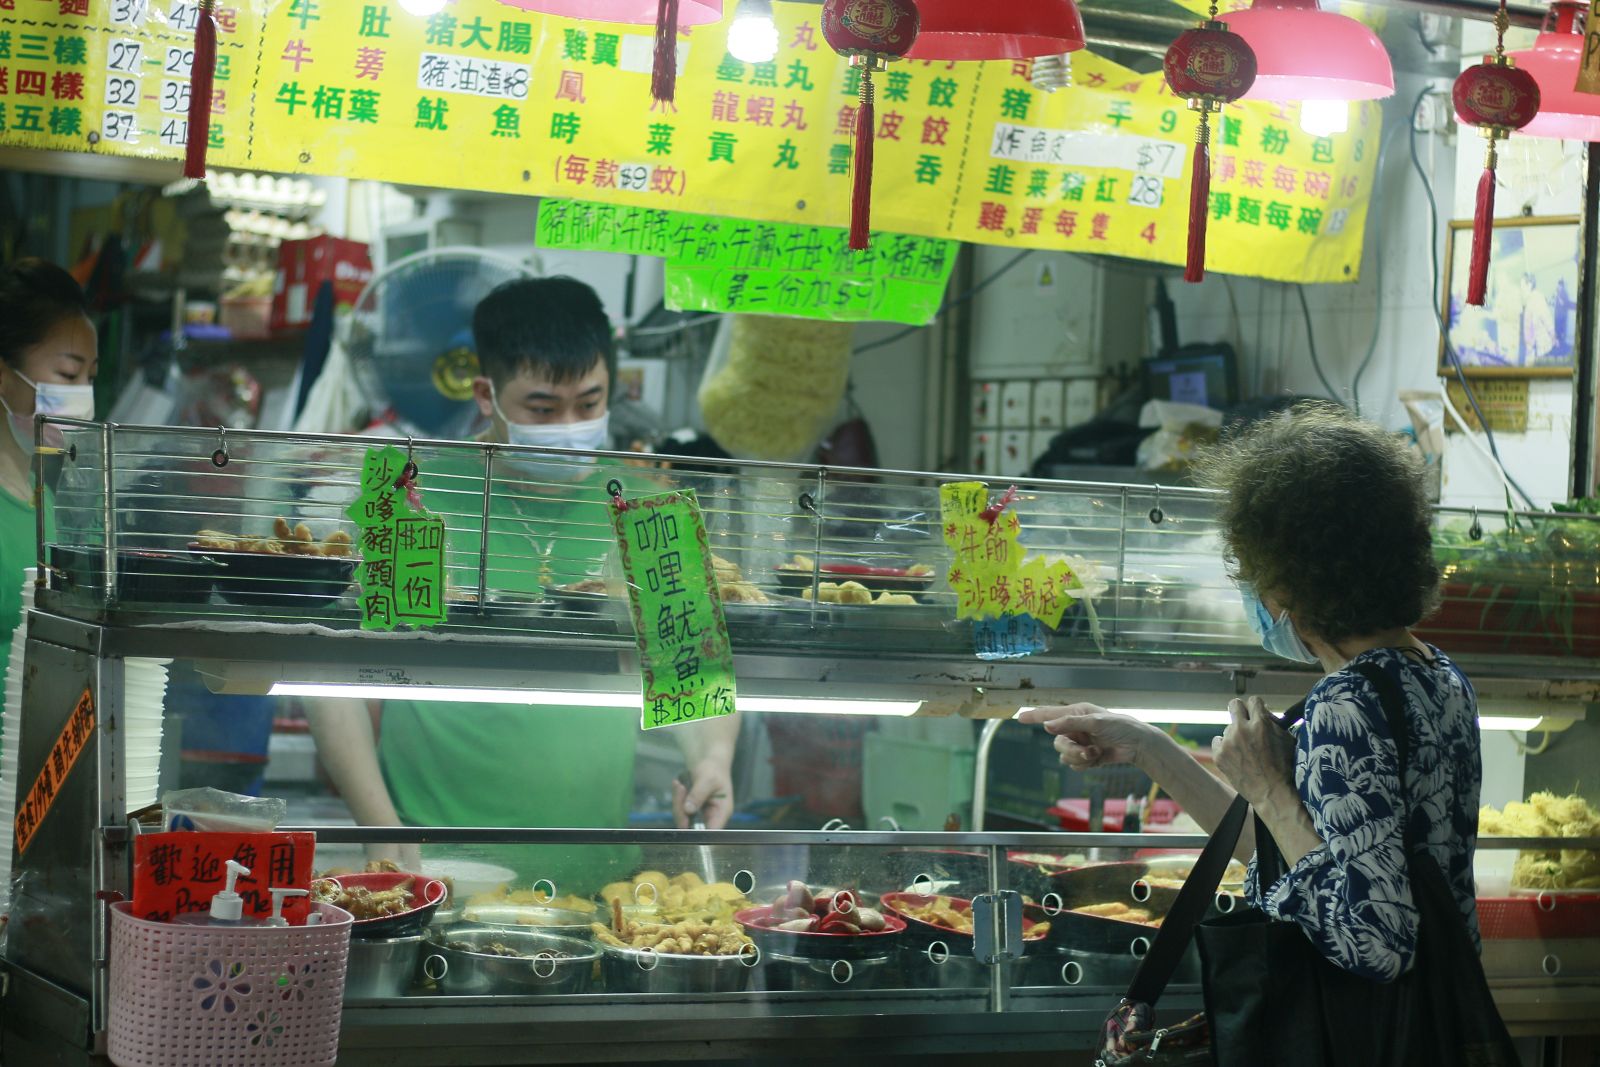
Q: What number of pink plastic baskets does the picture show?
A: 1